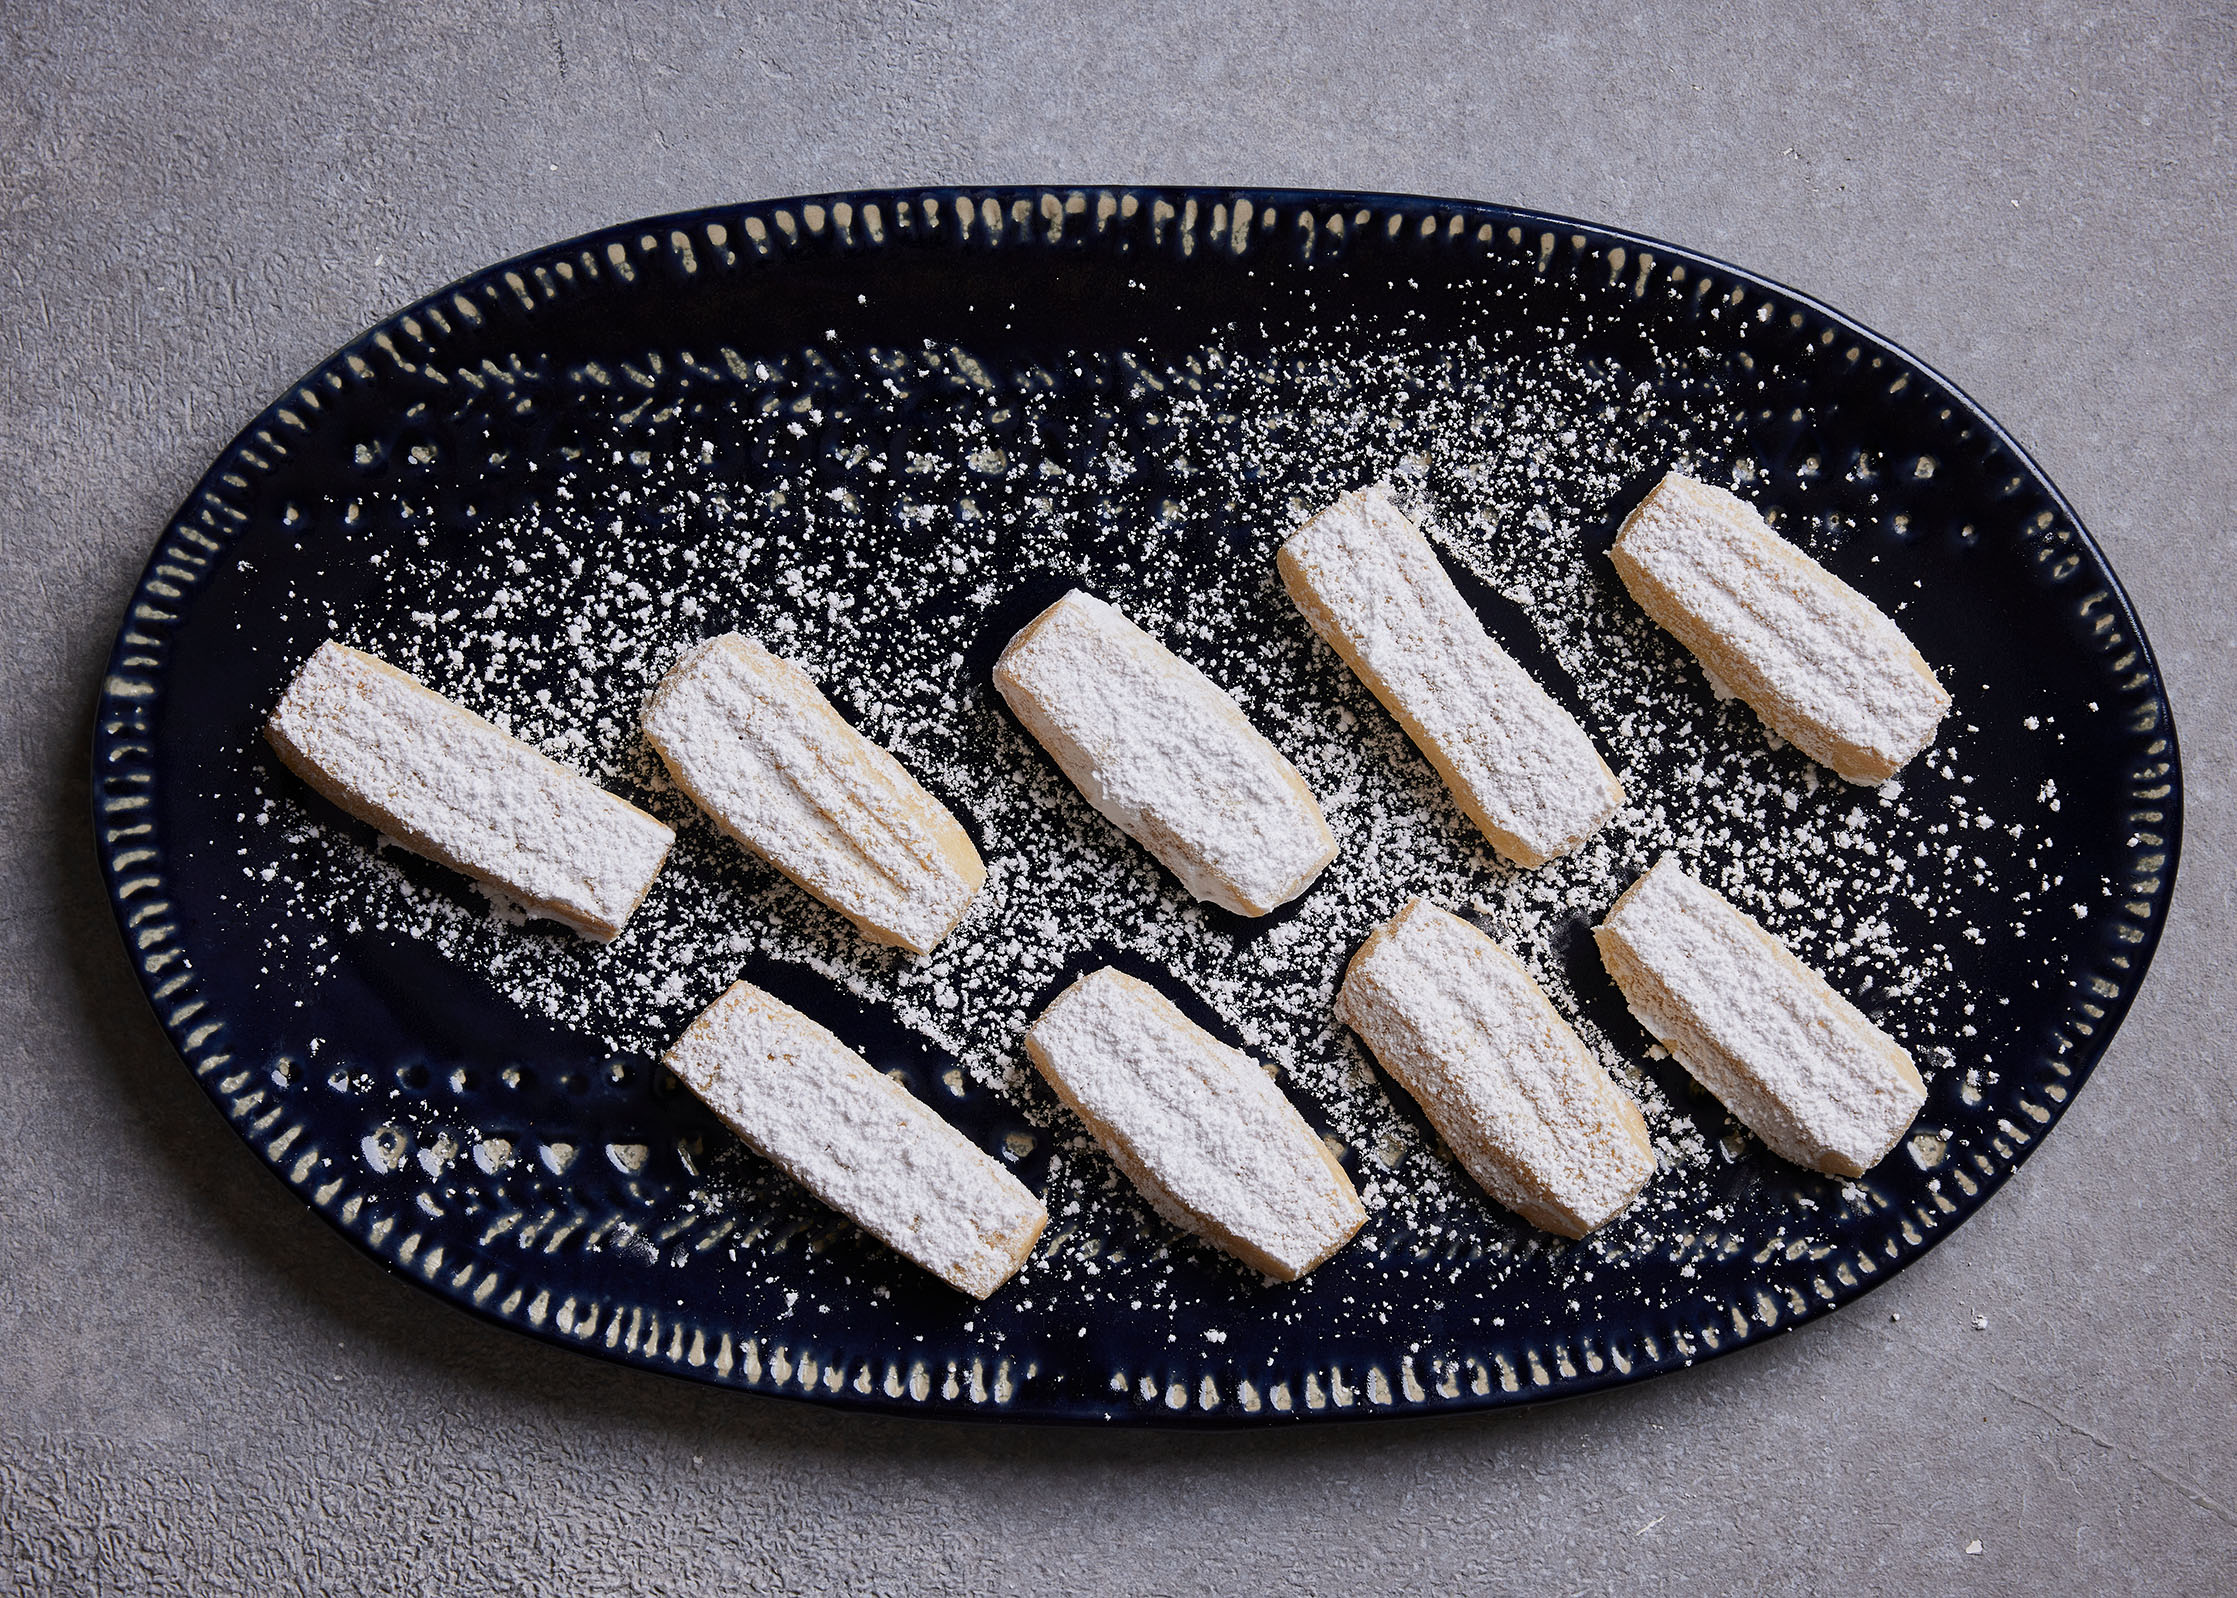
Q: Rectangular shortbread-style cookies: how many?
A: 9